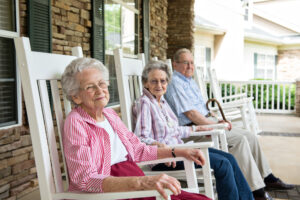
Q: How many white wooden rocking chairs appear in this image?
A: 5